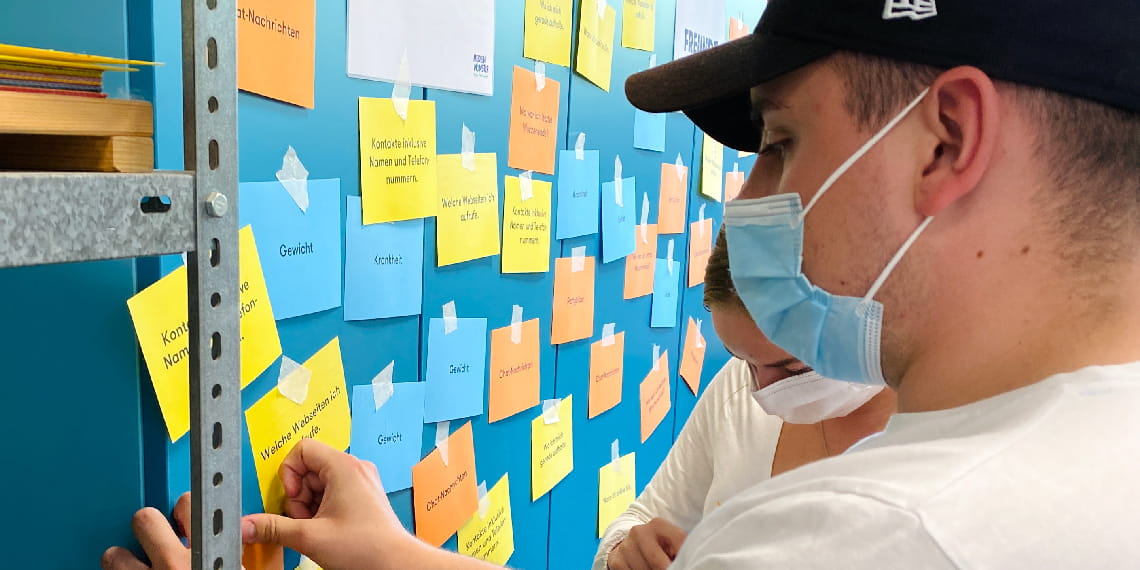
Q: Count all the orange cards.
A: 14